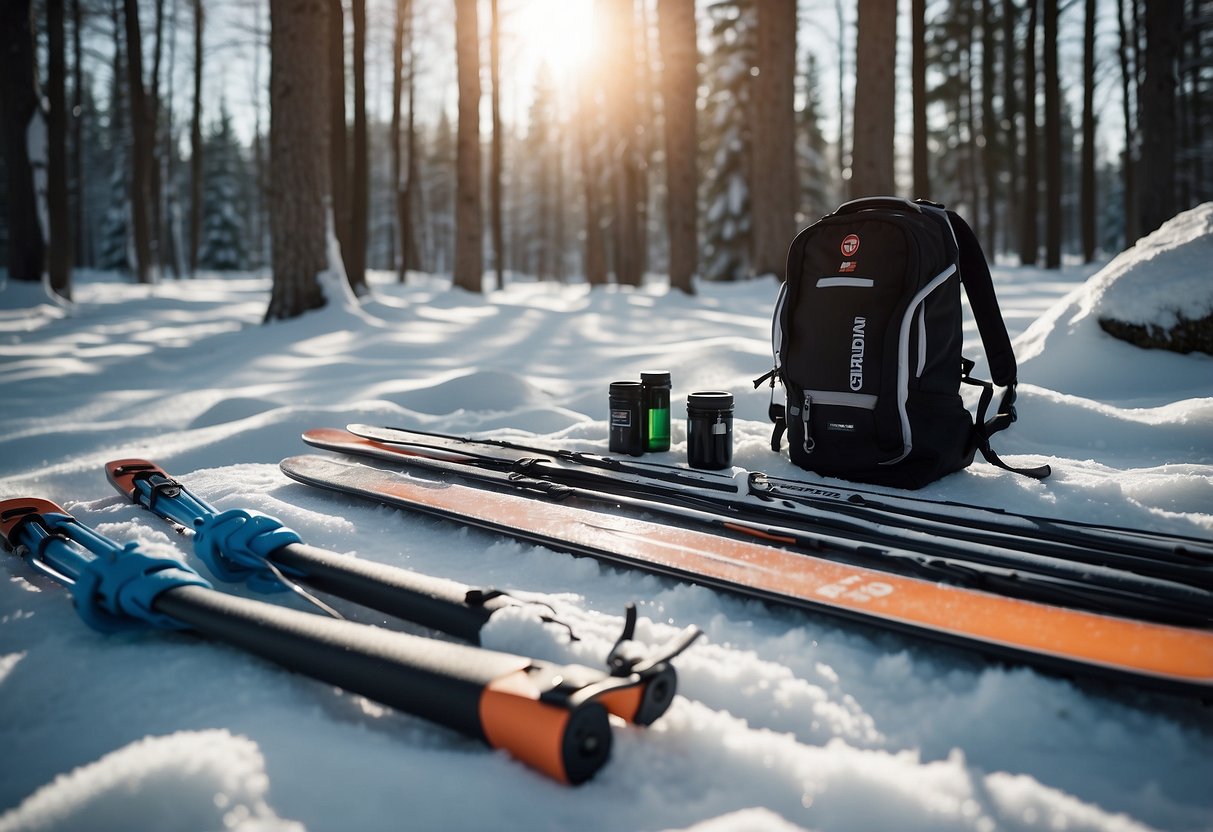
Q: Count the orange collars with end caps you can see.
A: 2